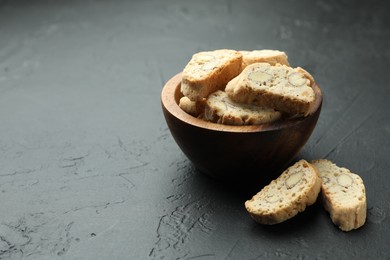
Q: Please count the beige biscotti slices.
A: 7